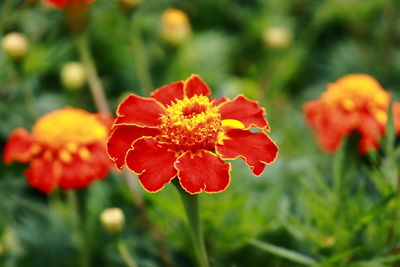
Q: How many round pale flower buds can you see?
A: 4